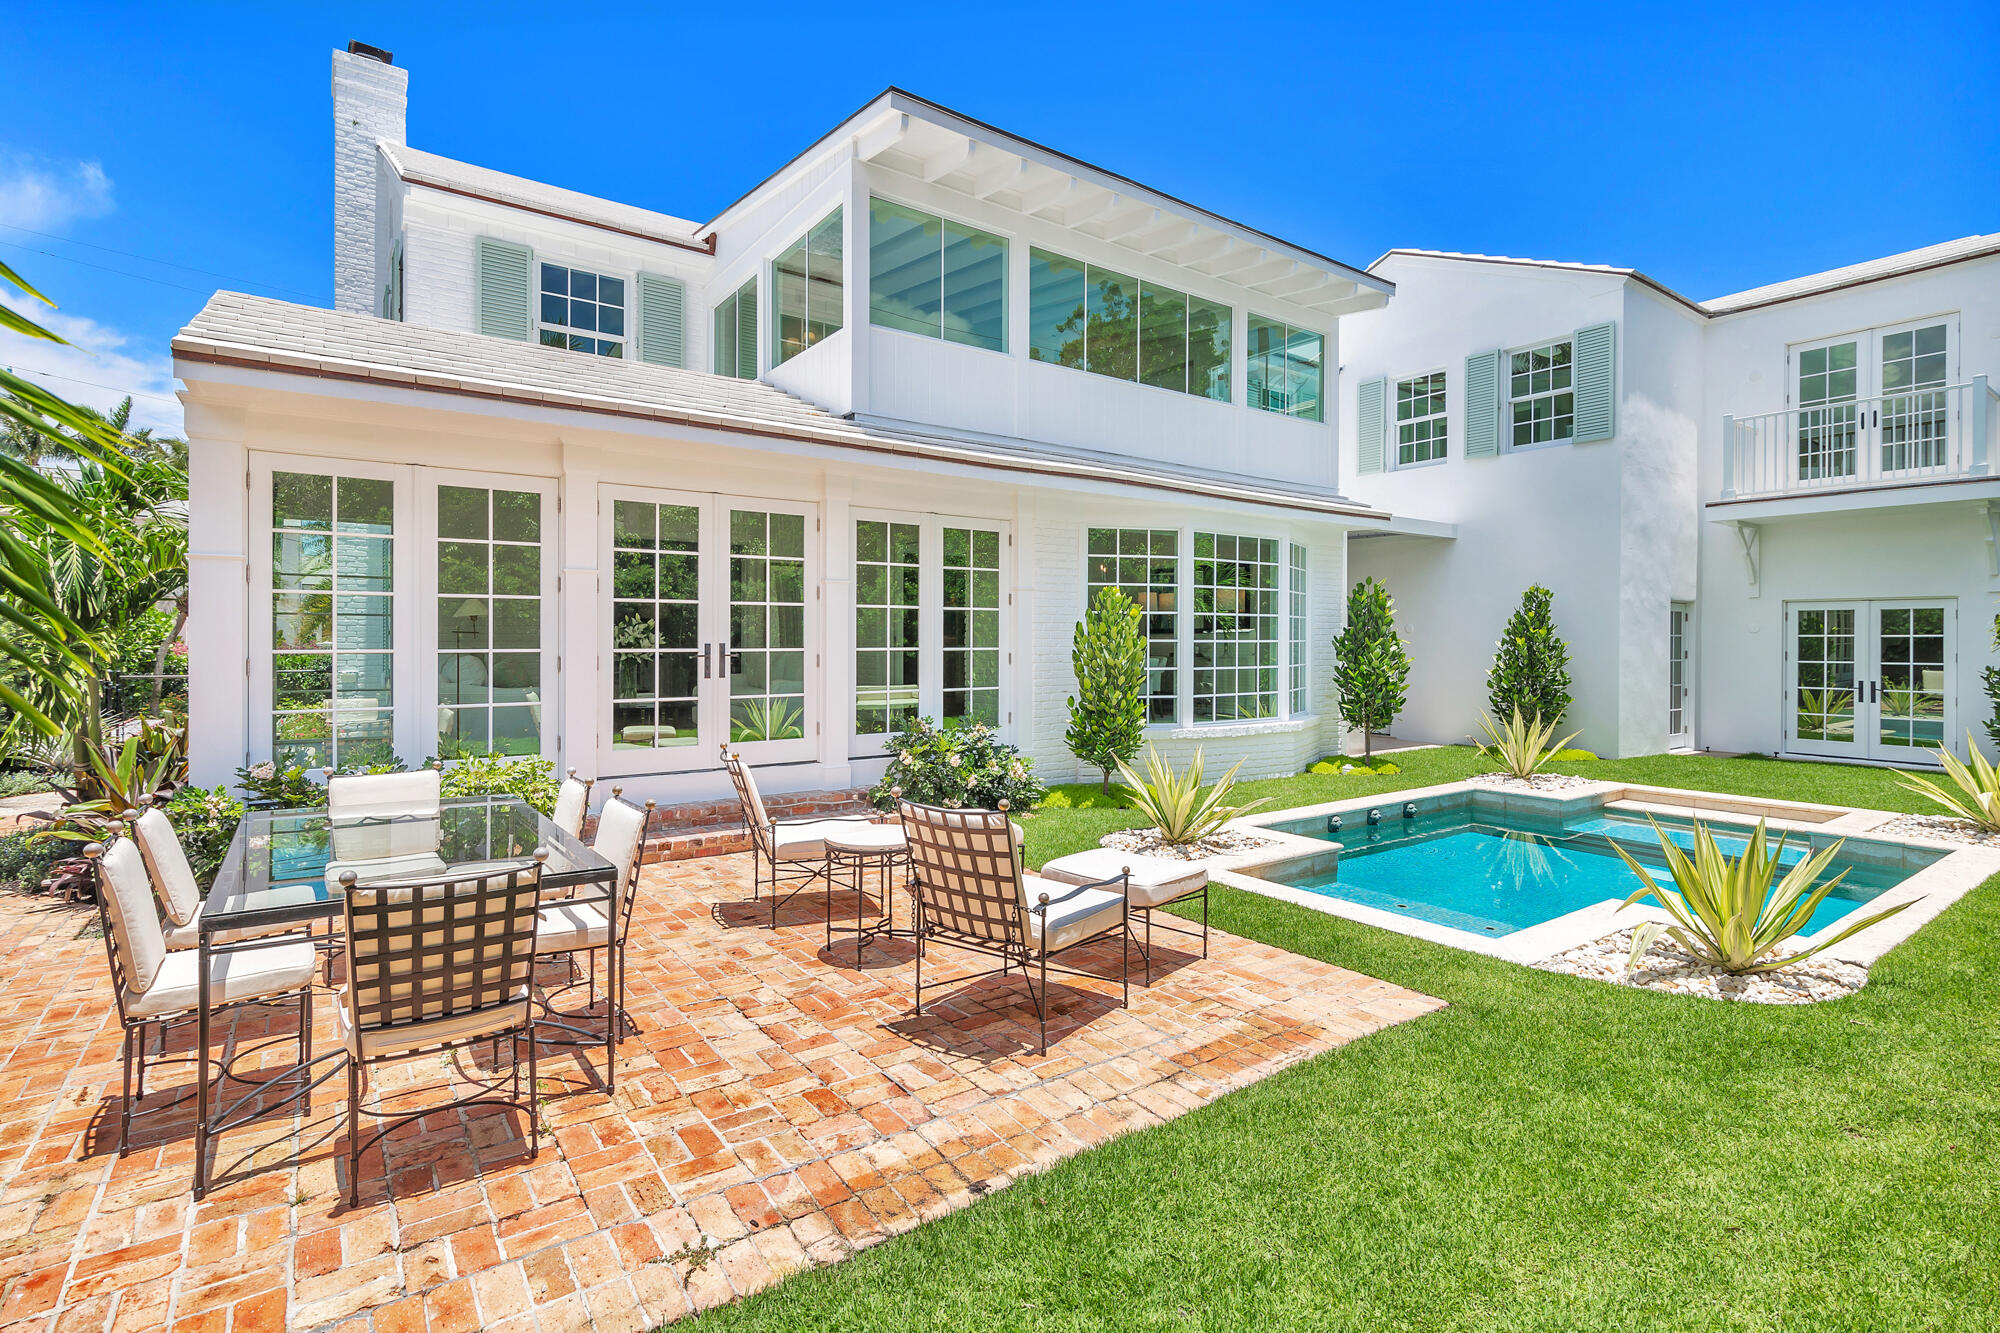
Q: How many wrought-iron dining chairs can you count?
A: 6